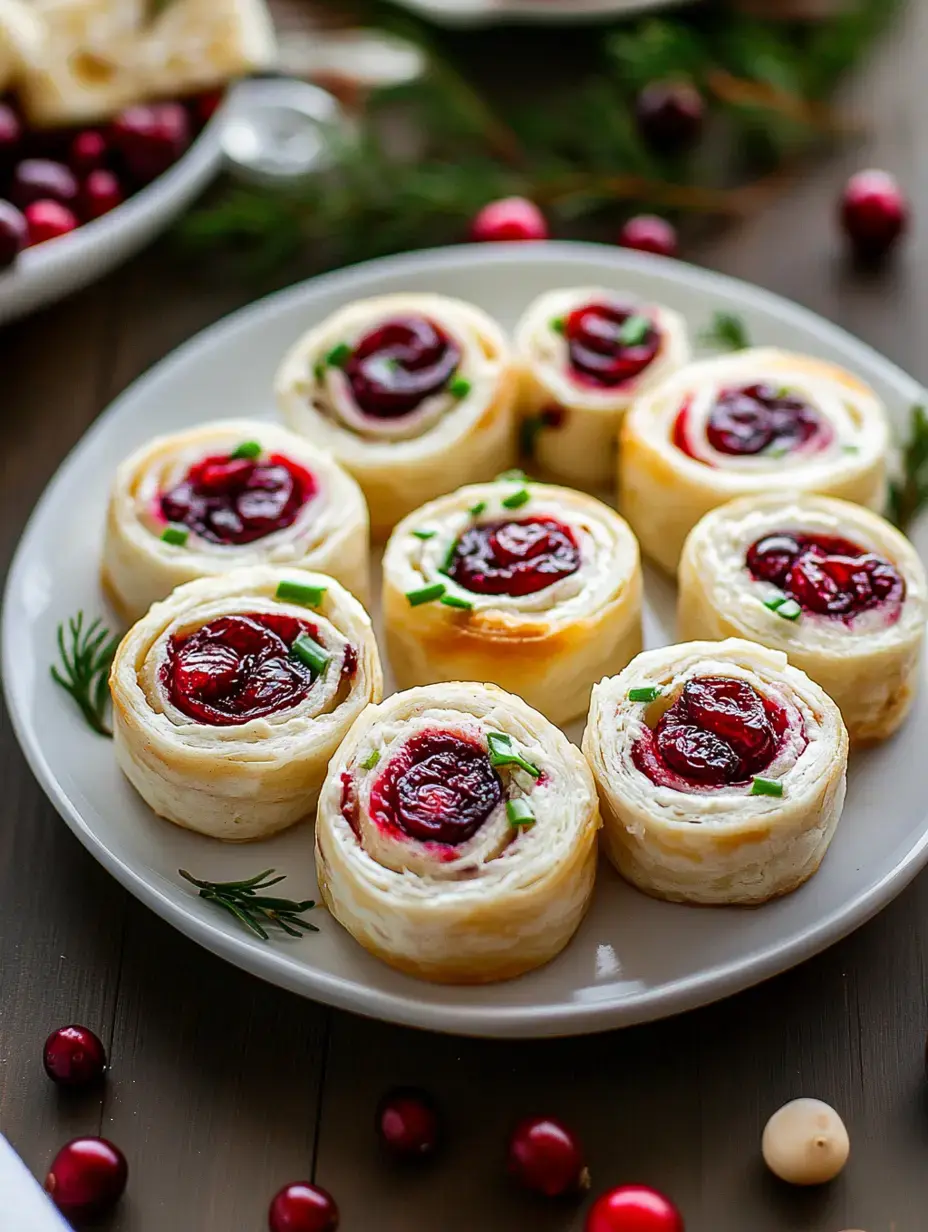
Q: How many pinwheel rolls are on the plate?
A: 9